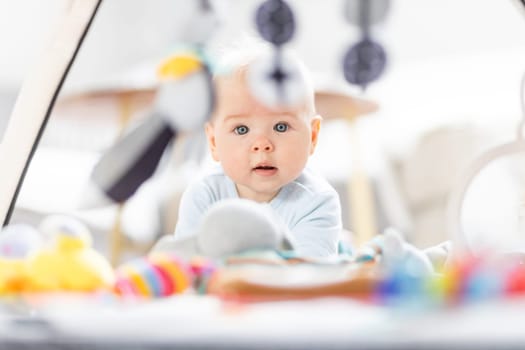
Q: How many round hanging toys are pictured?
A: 4